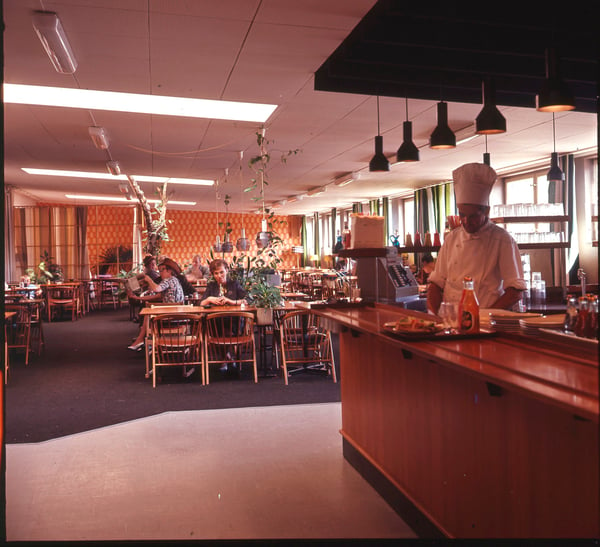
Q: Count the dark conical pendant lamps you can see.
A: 7